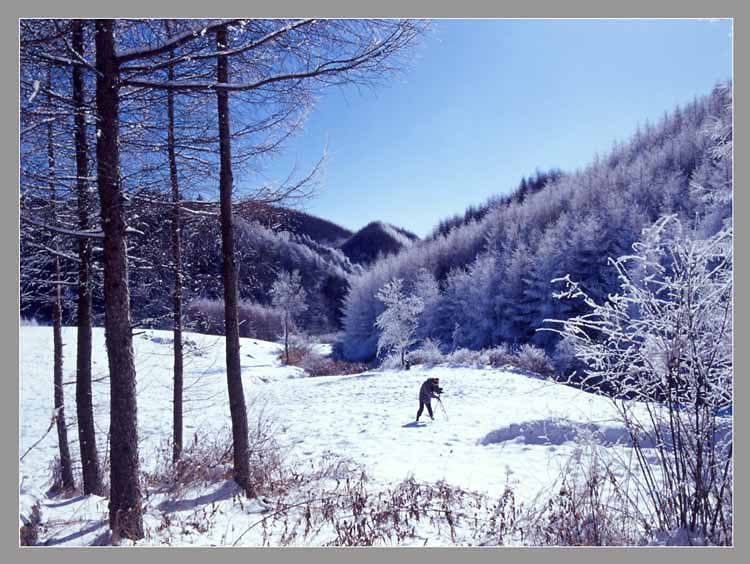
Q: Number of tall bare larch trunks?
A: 5